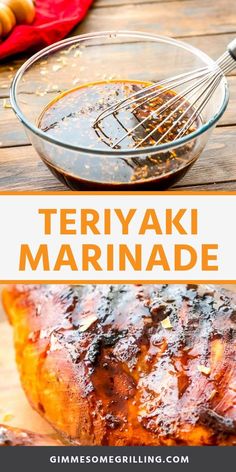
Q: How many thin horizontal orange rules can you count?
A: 2